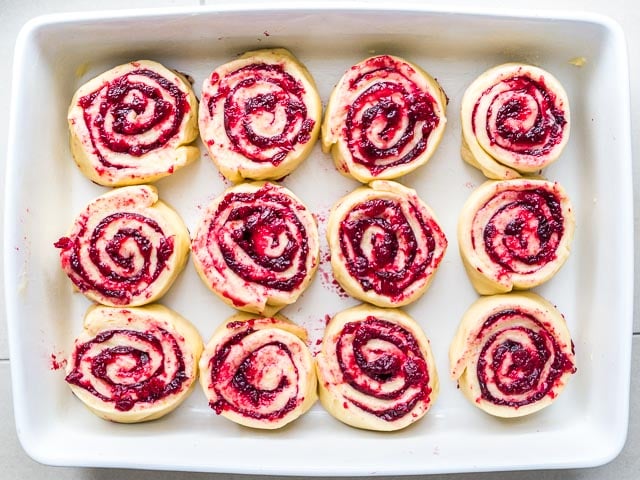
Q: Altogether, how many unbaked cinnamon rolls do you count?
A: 12